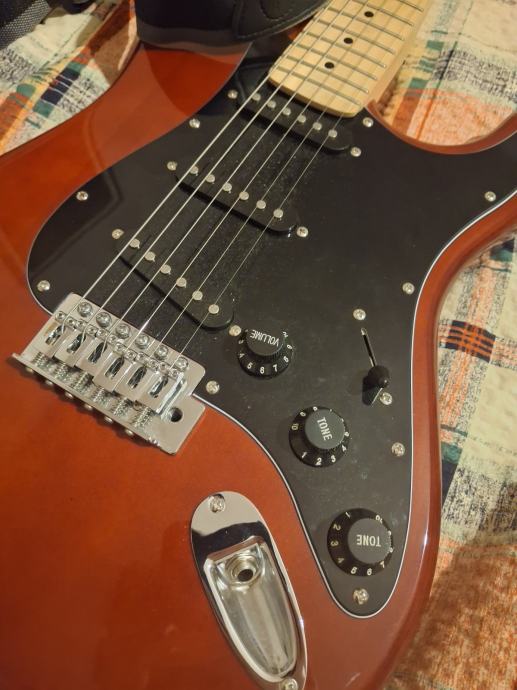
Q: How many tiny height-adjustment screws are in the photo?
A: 12